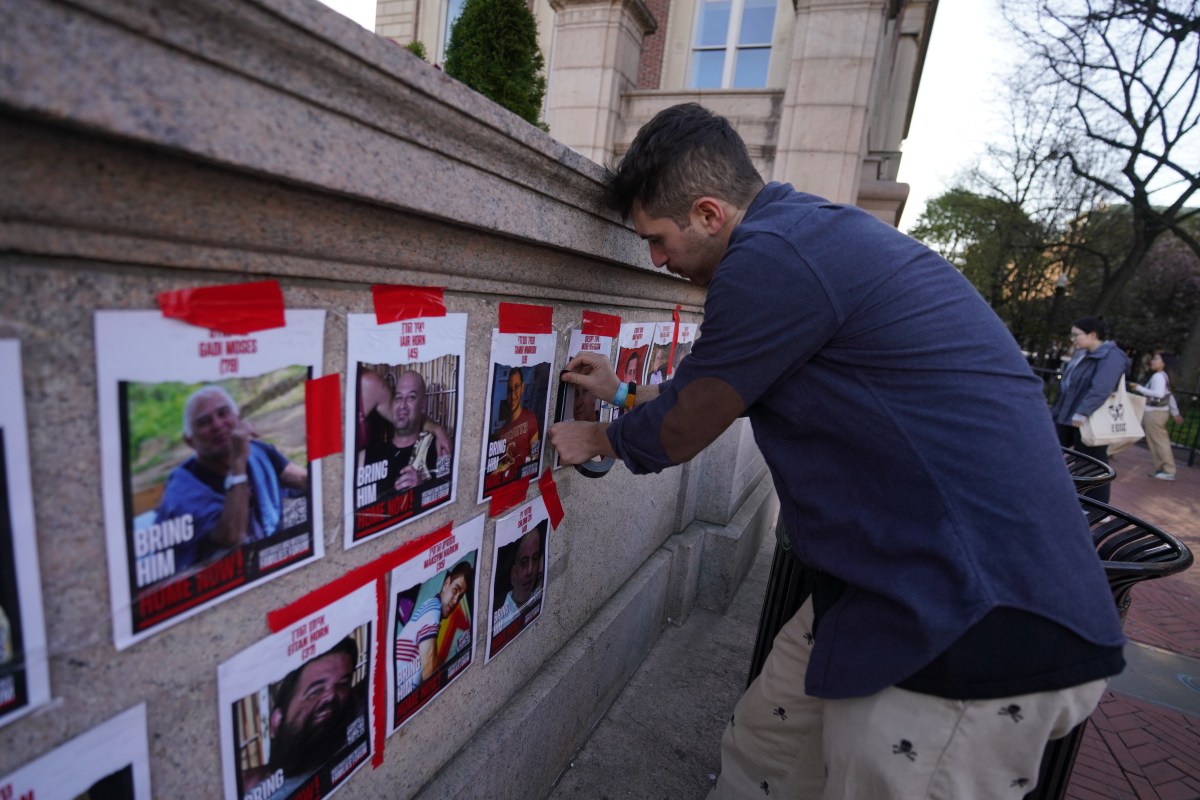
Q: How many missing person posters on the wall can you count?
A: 12